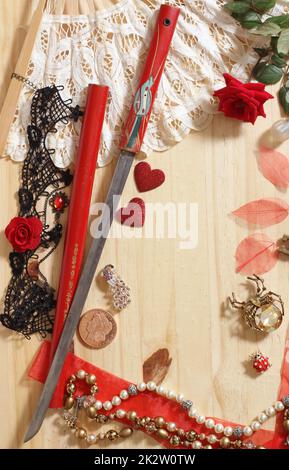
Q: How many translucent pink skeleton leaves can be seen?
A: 3